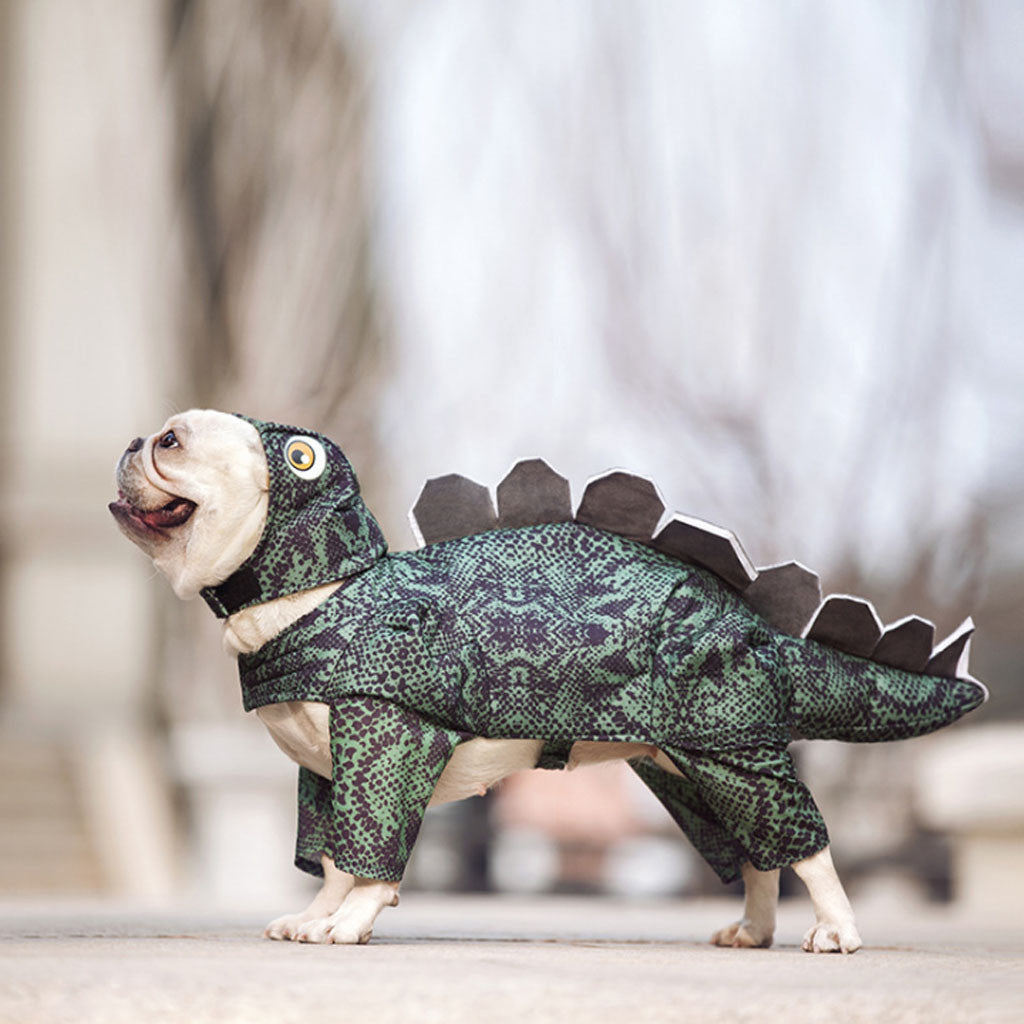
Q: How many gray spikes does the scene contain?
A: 8